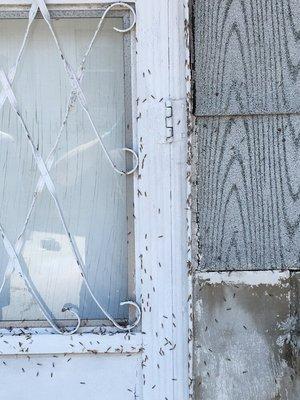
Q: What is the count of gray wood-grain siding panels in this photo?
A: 2